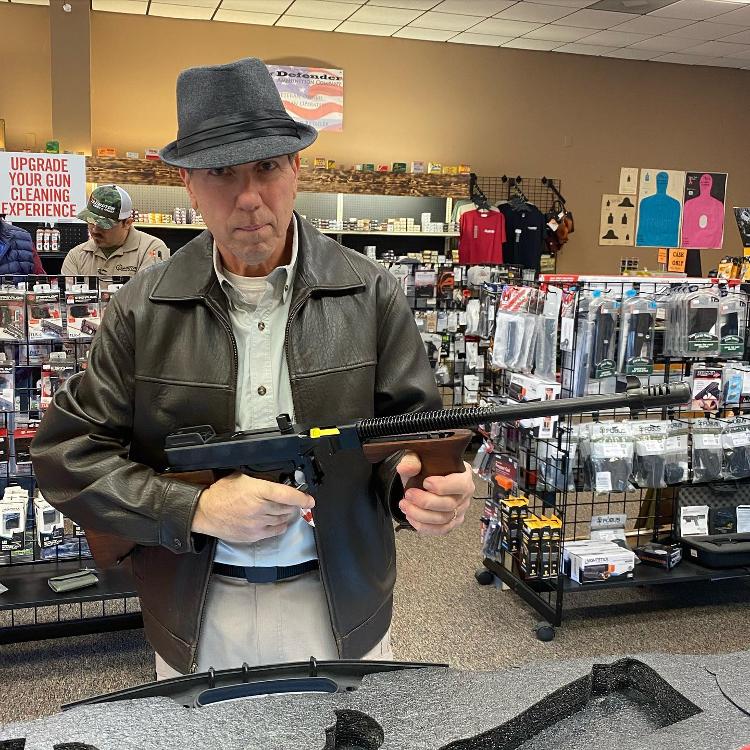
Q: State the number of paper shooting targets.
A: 4